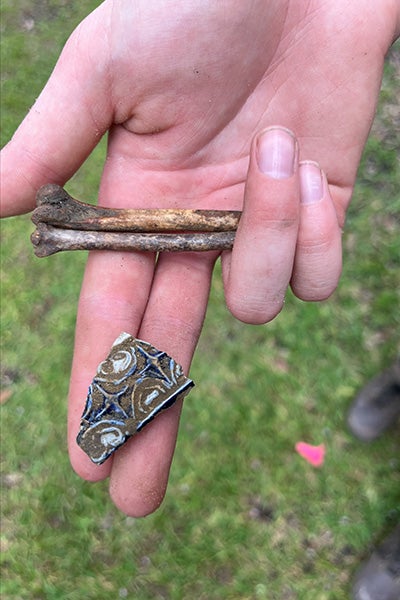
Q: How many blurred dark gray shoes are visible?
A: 2